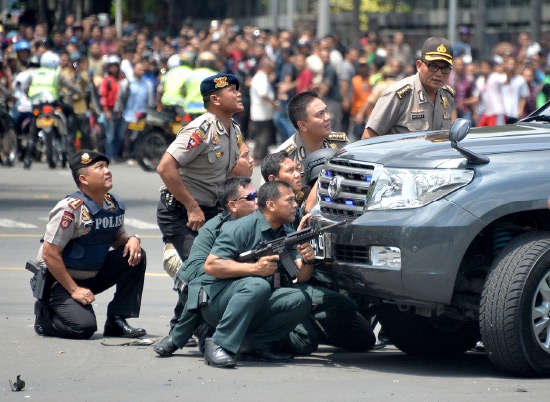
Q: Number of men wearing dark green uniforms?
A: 3